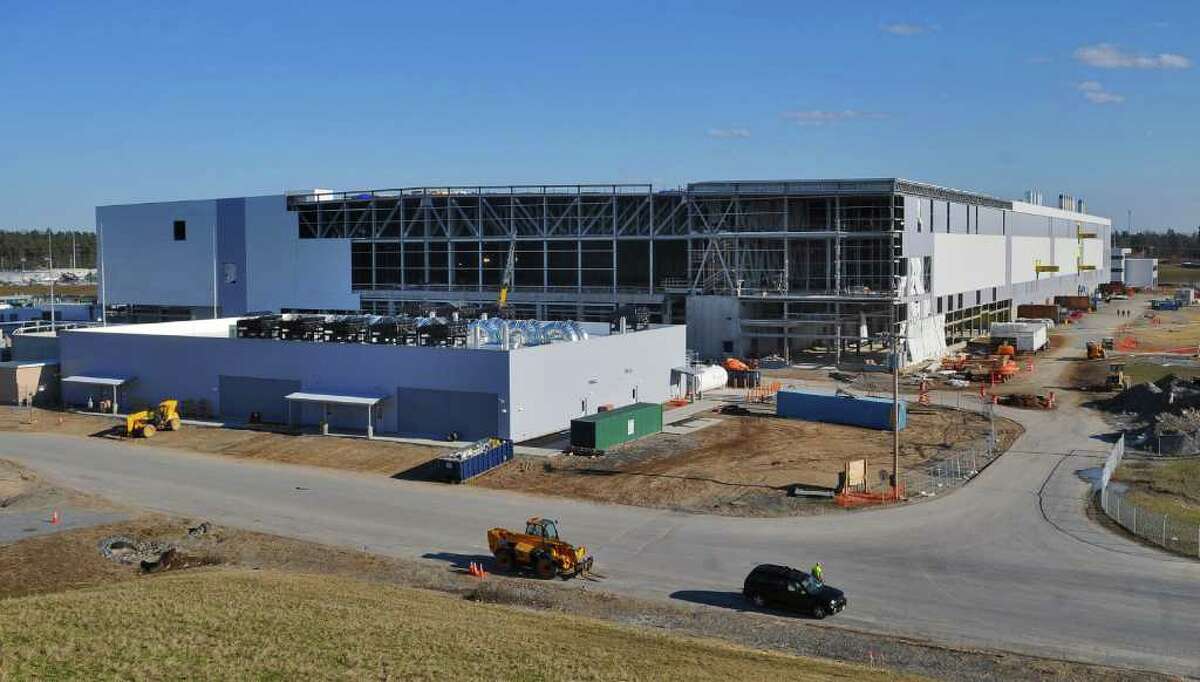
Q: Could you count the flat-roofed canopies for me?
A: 2